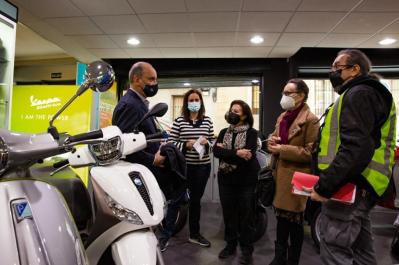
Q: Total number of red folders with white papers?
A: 1